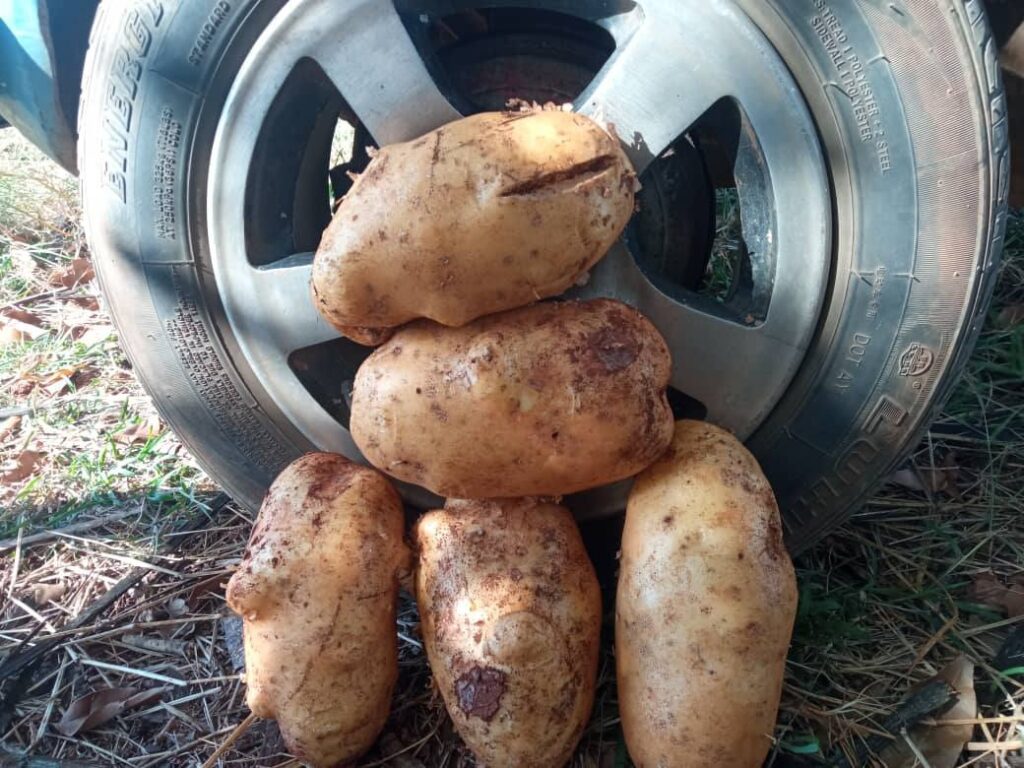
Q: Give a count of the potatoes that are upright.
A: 3